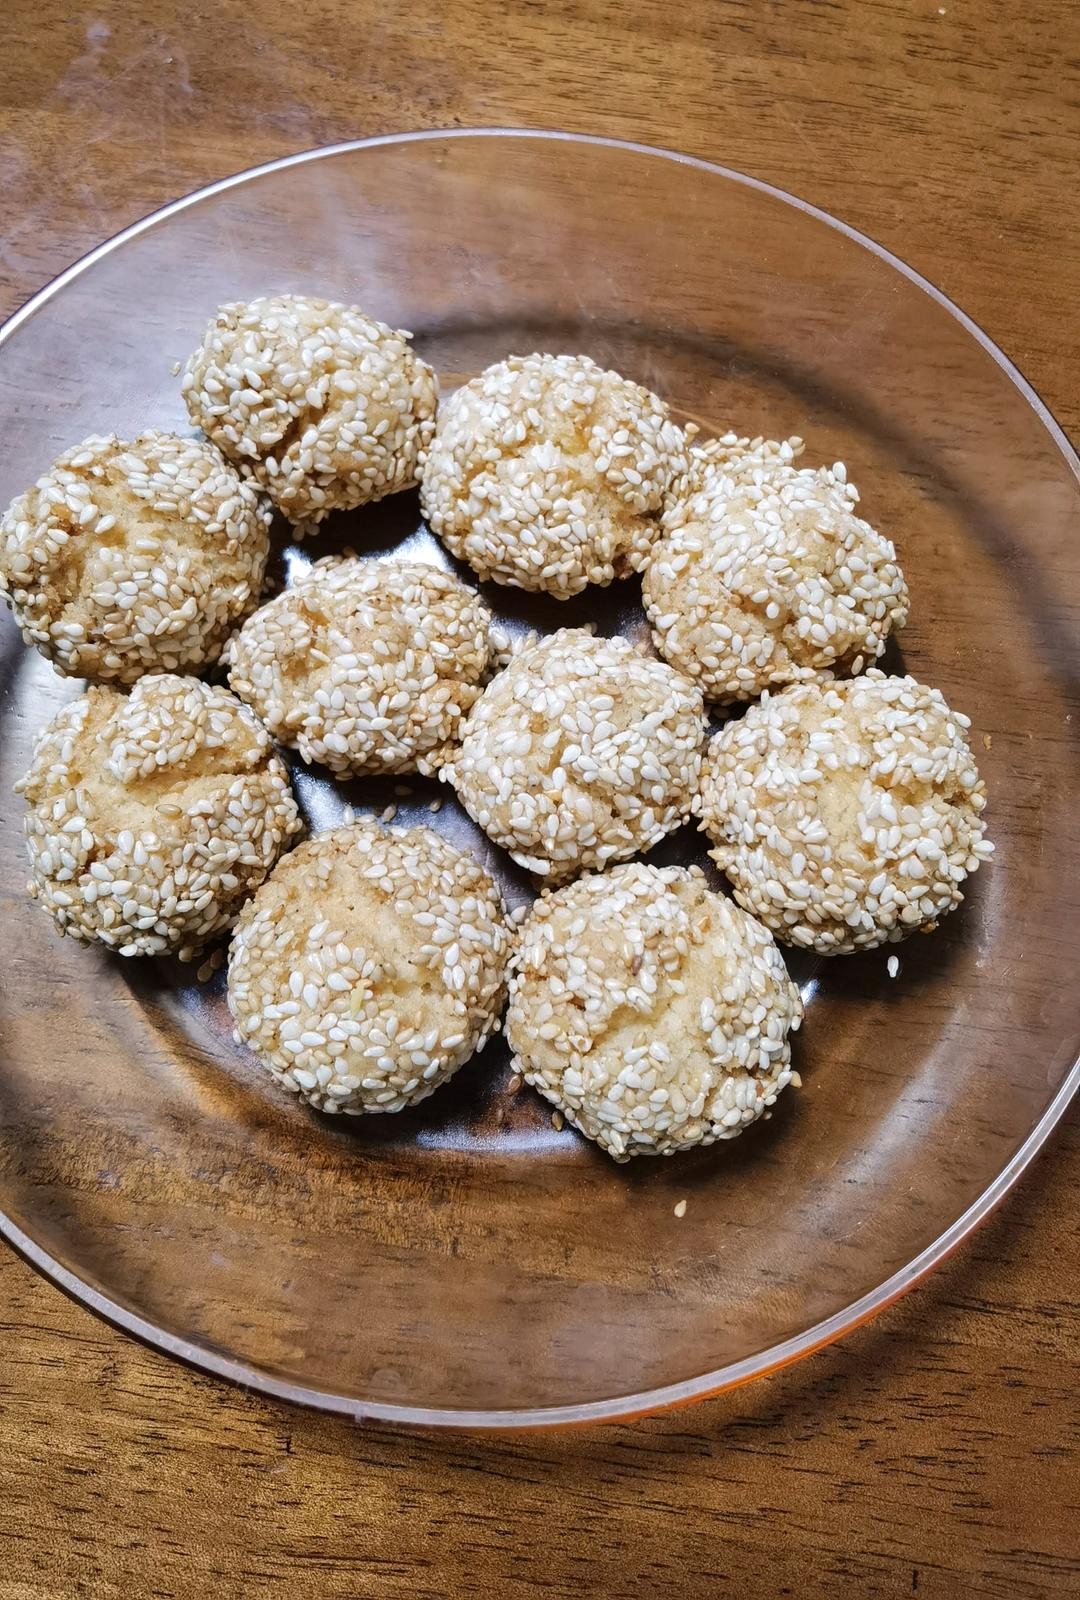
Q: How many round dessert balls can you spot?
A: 10